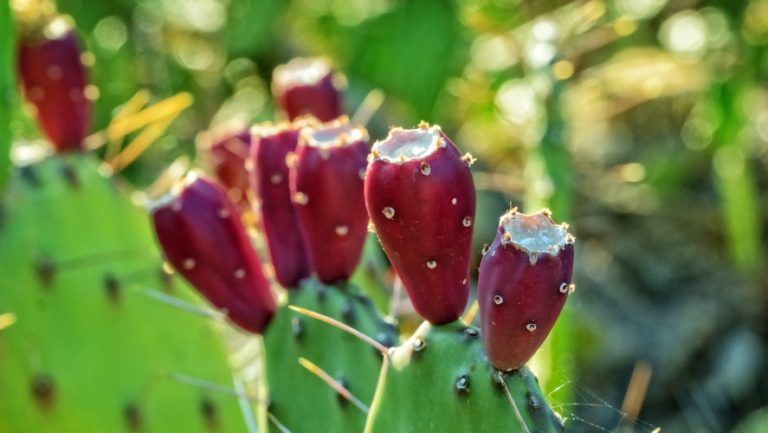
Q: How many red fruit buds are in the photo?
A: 8